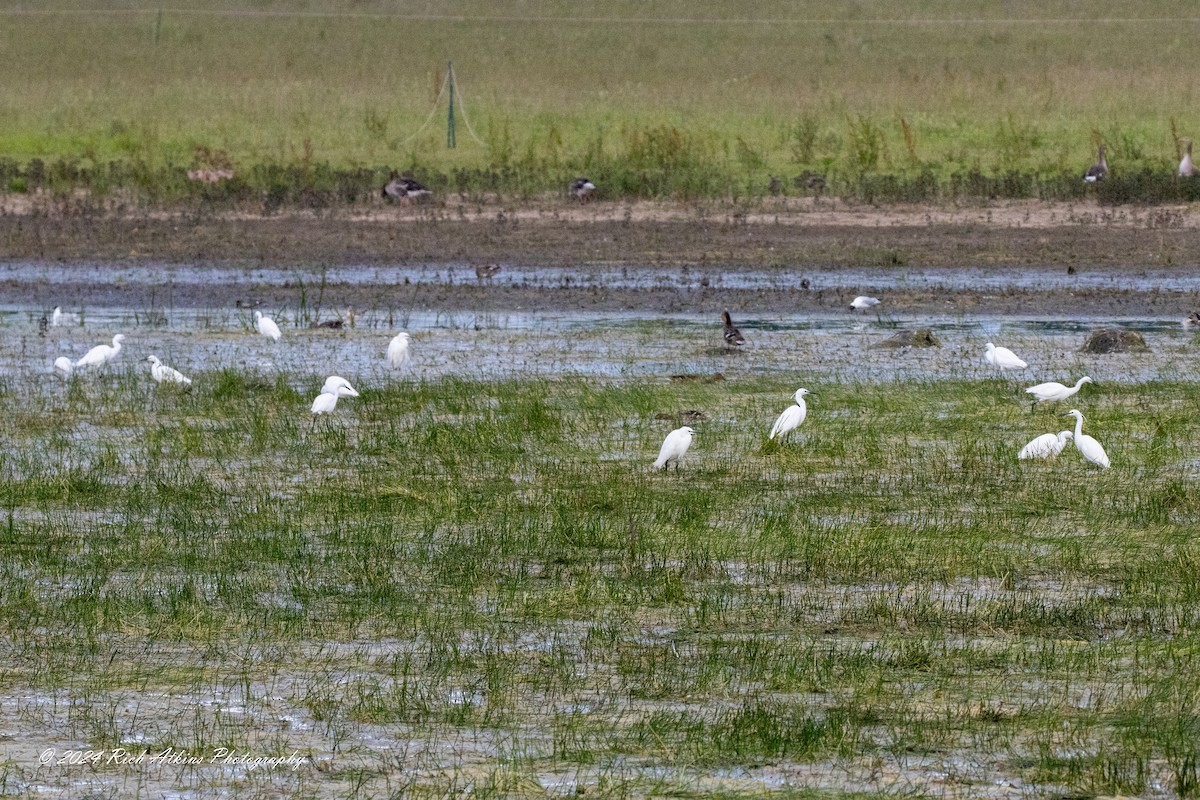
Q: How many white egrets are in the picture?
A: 13